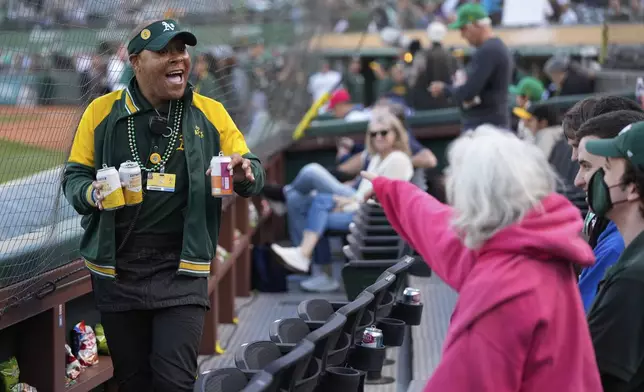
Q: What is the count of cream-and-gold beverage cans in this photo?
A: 2